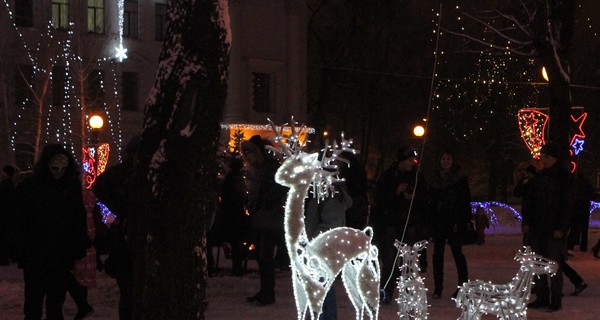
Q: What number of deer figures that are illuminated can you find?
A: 3